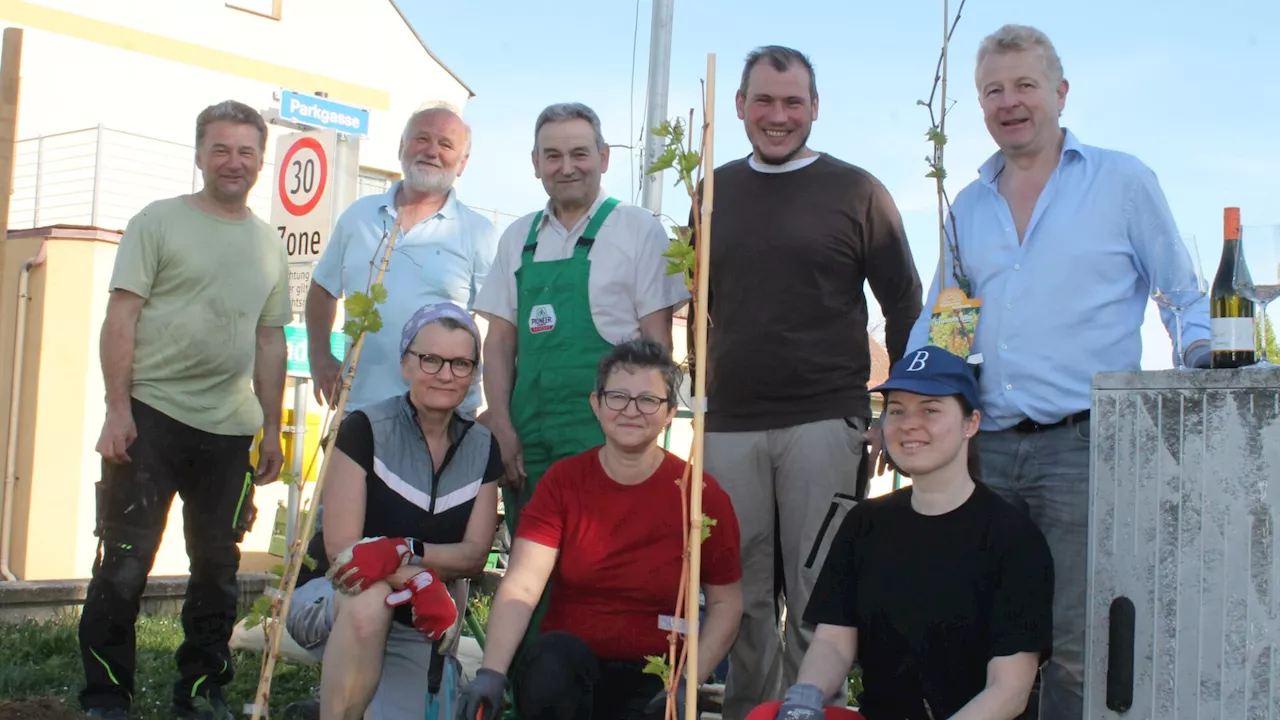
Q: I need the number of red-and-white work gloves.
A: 2